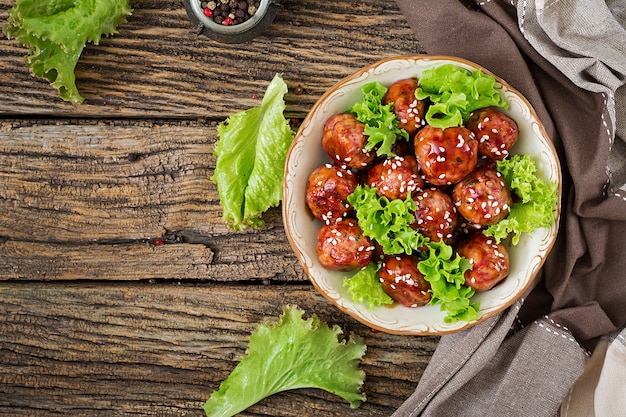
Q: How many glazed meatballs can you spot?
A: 11